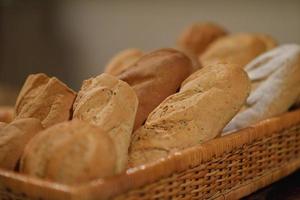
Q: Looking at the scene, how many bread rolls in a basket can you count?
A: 10